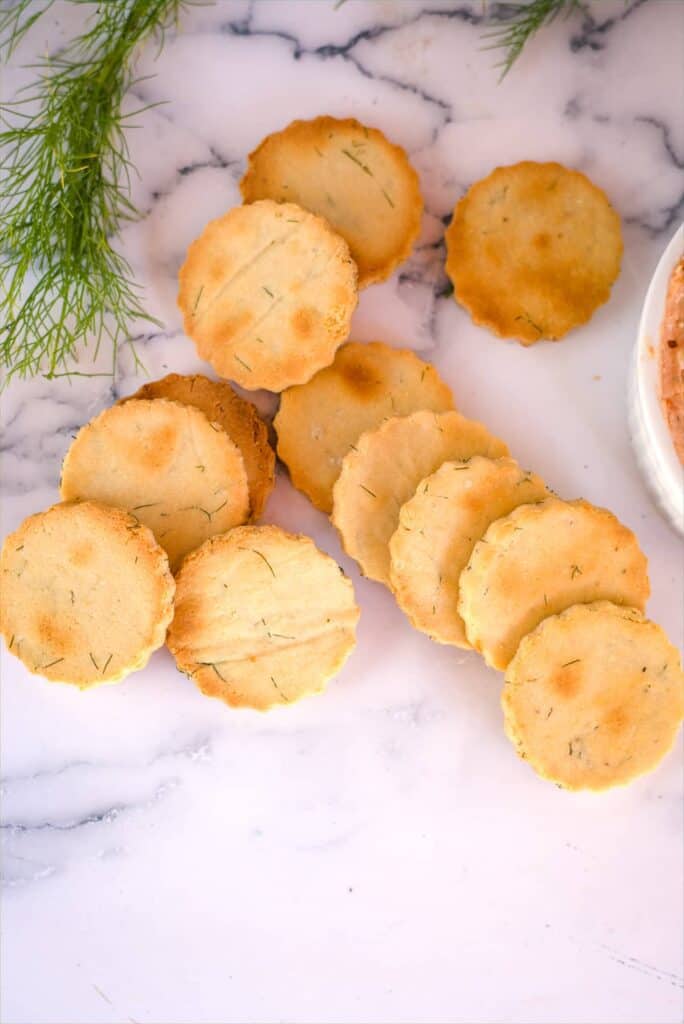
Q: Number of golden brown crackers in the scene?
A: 12